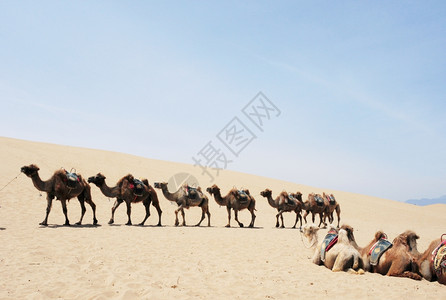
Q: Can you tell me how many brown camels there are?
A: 9